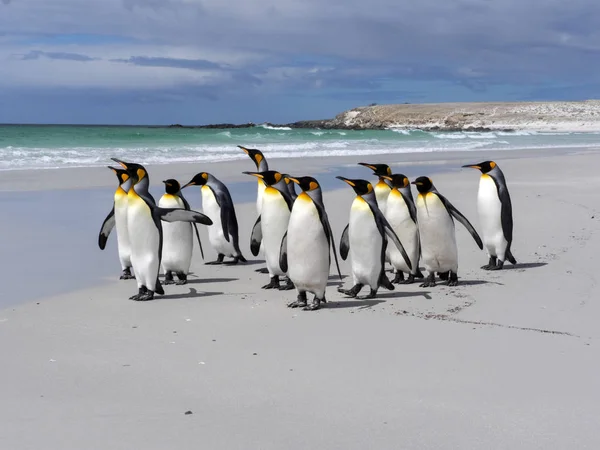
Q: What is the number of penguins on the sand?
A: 13